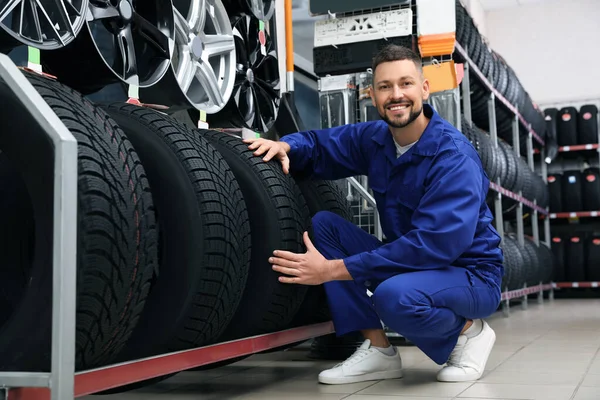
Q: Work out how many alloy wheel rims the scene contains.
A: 5